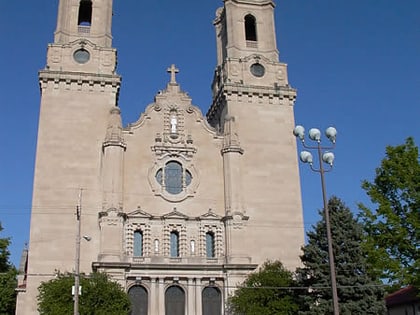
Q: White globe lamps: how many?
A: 5